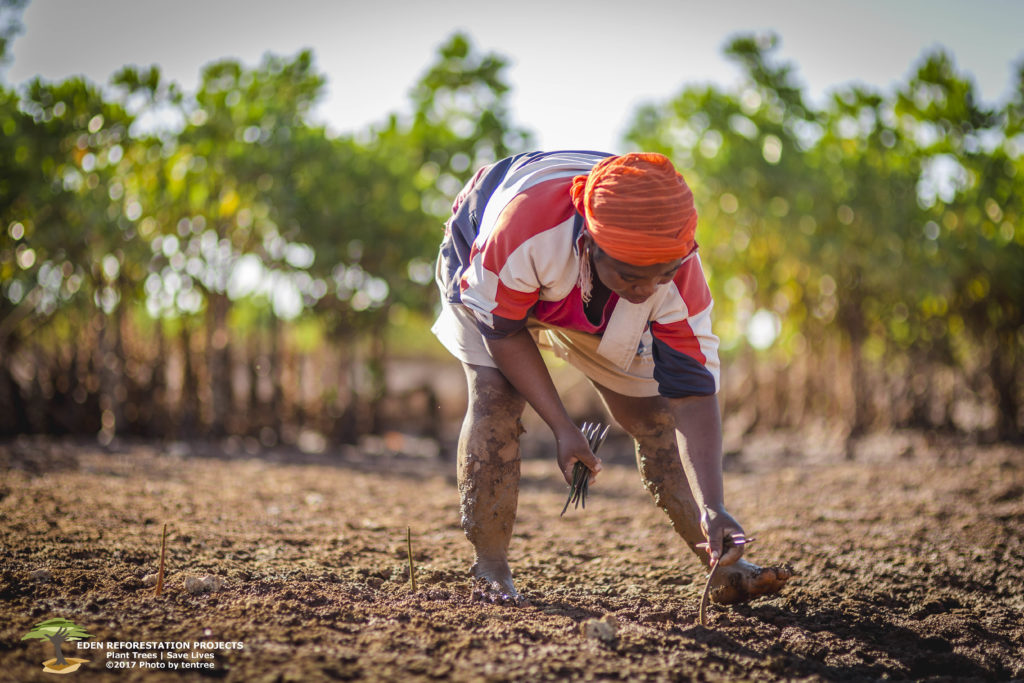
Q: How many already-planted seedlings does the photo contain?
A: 2